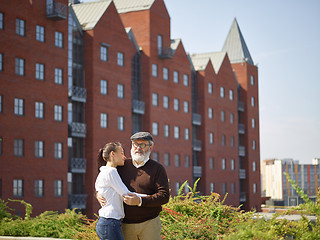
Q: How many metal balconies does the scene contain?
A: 15